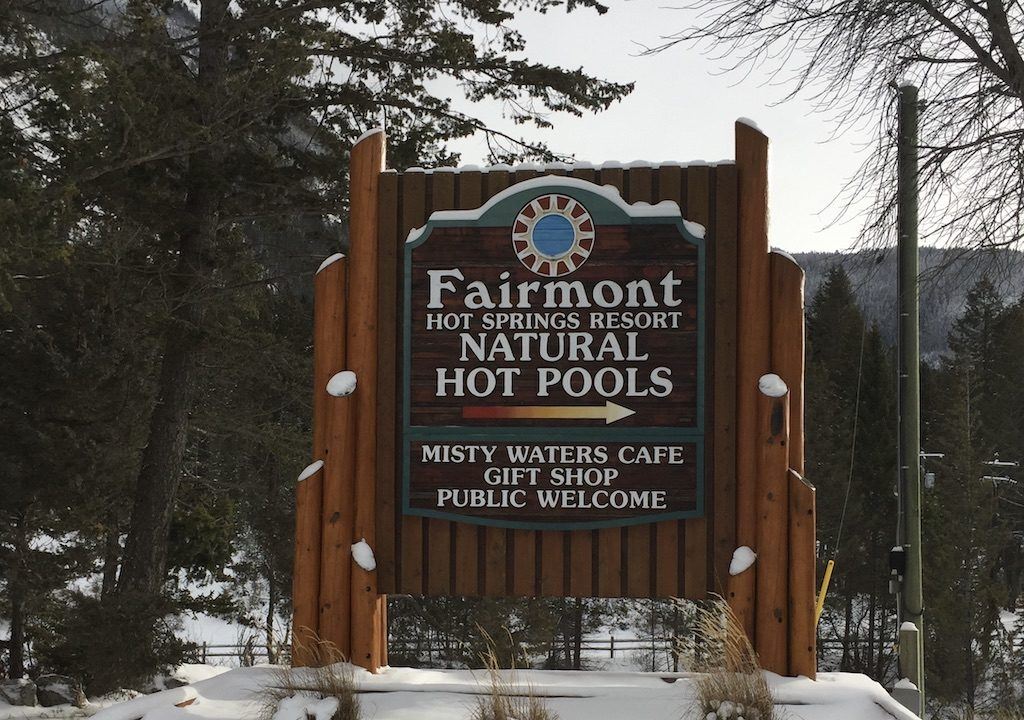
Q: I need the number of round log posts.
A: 10